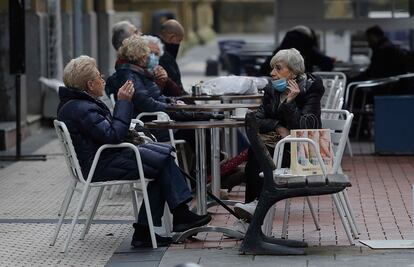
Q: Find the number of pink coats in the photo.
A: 0